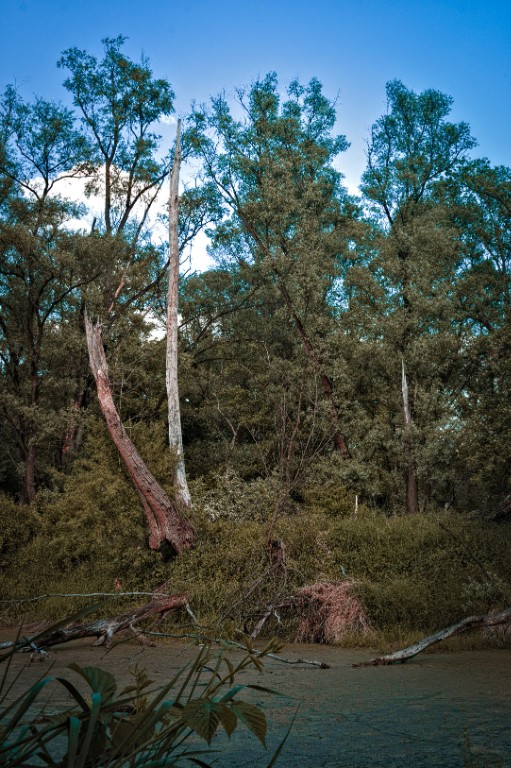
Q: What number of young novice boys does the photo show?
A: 0